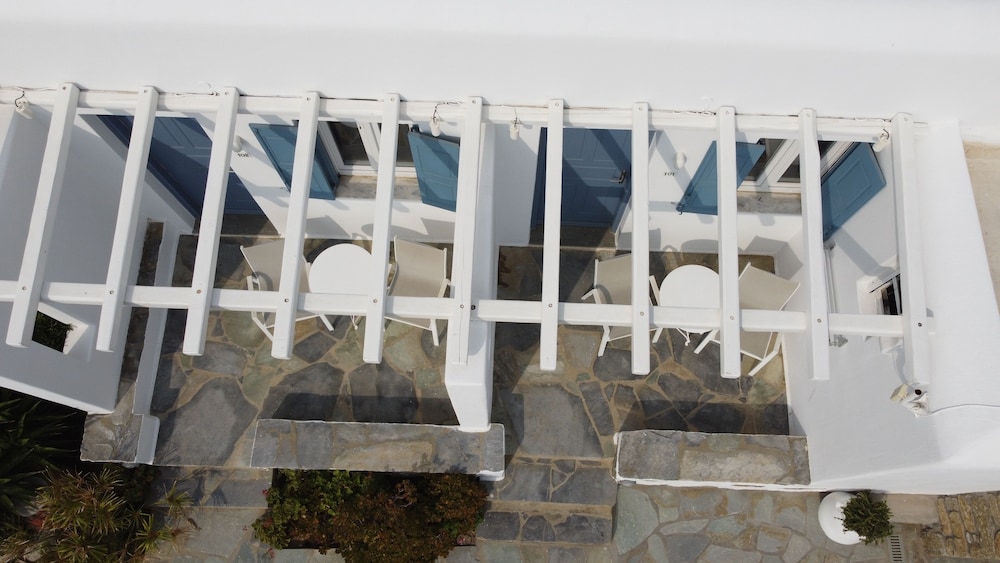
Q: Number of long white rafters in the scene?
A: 11